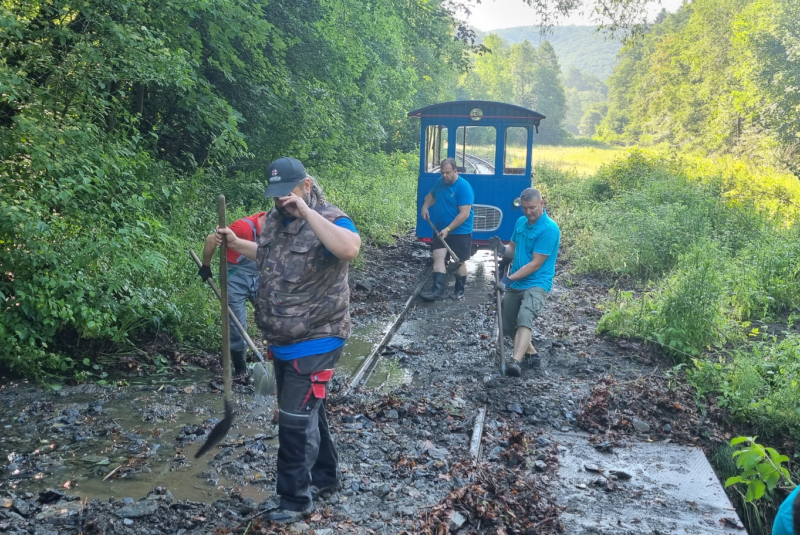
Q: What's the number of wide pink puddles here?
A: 0